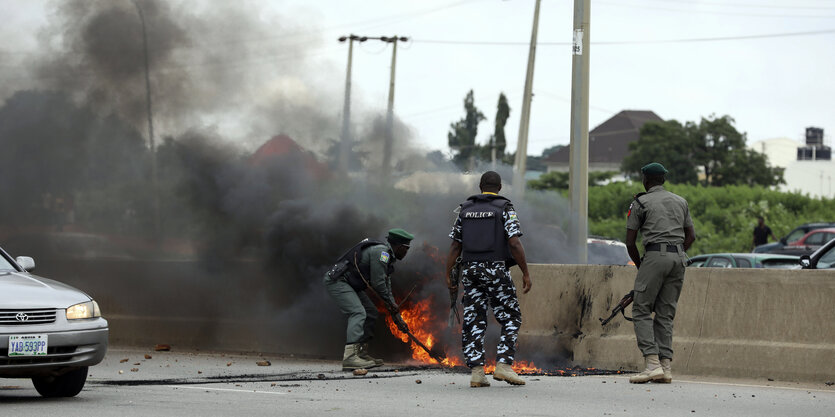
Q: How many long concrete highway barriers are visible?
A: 1